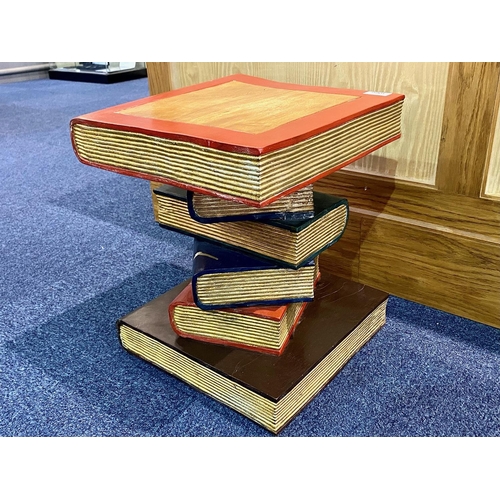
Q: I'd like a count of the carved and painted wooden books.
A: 6